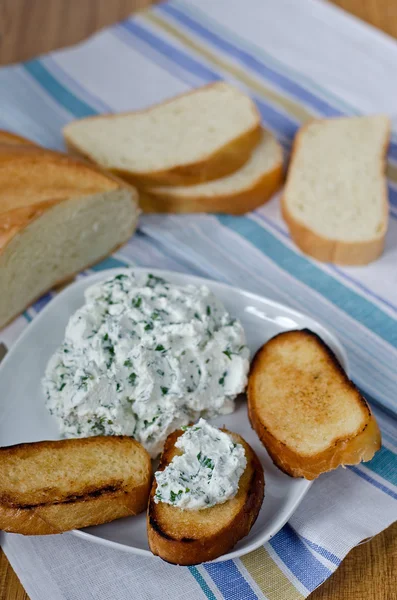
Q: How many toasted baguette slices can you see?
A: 3